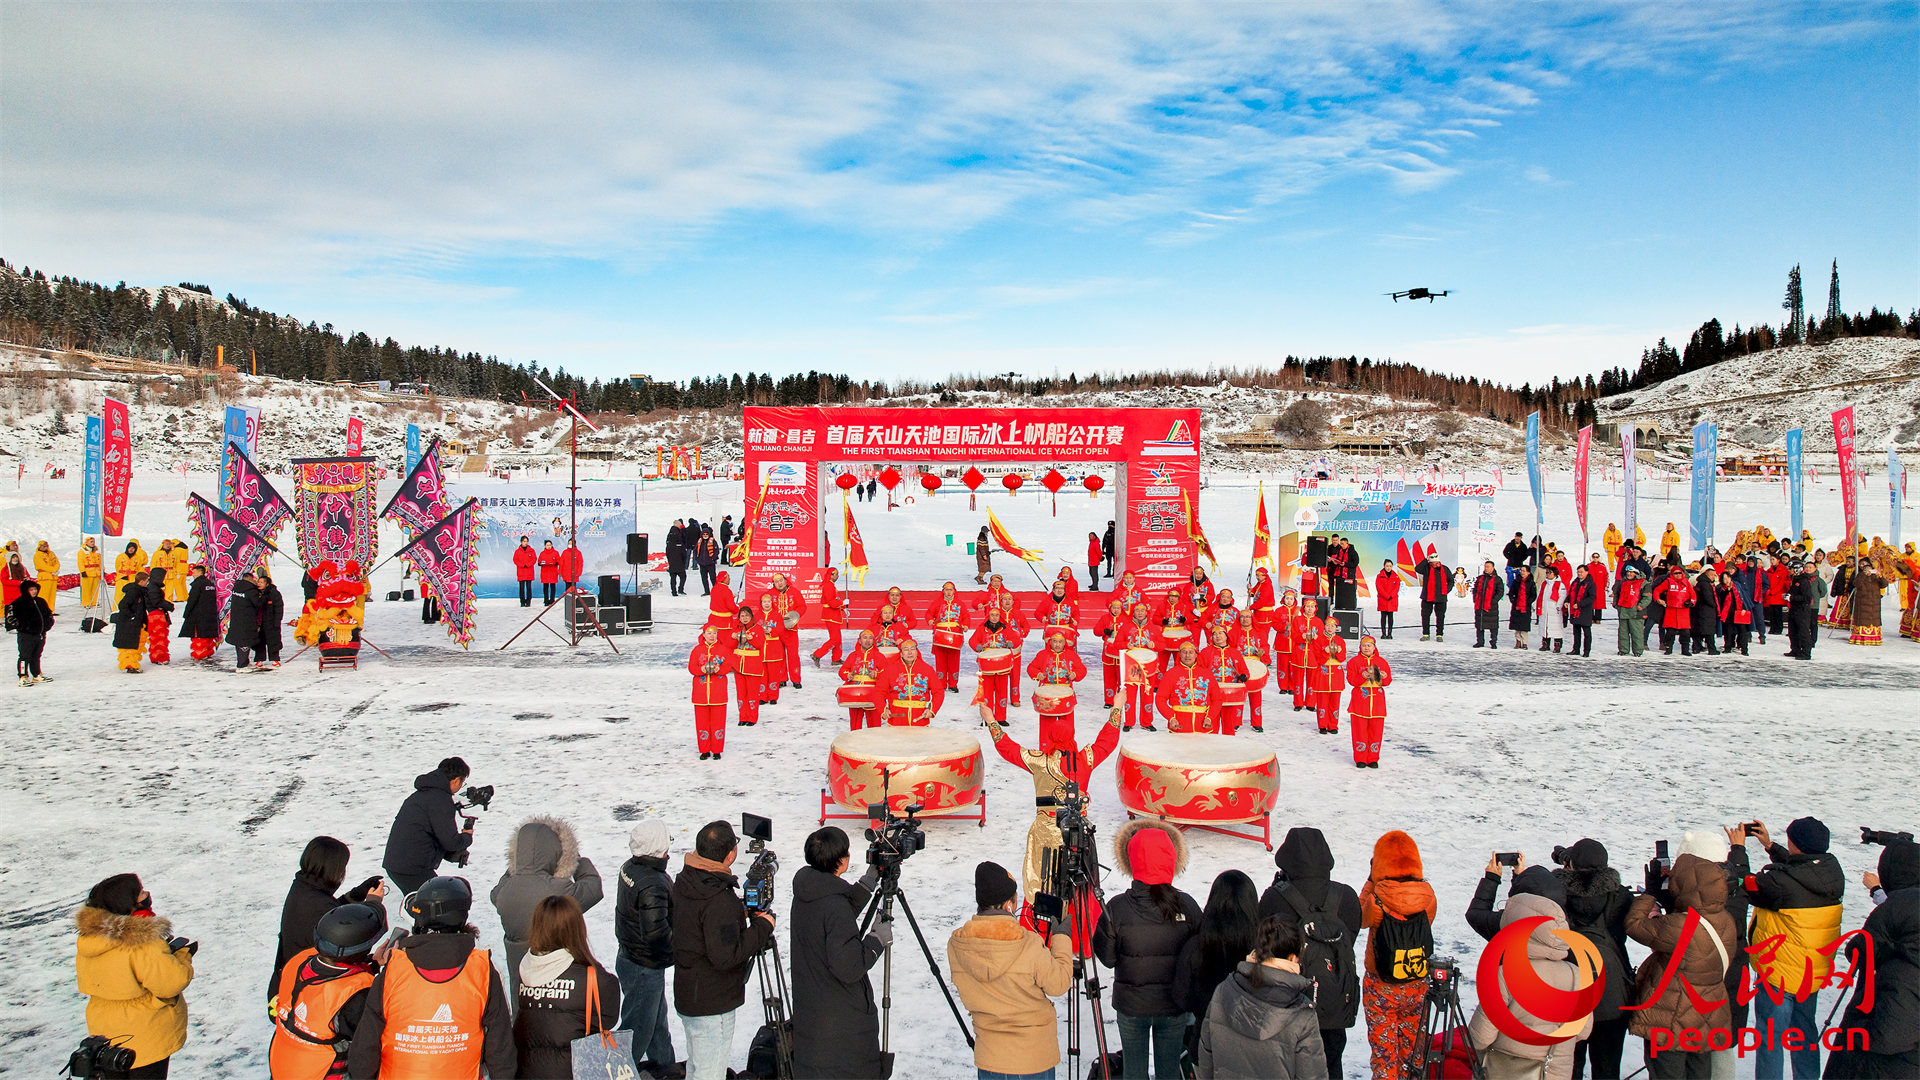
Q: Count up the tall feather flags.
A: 14